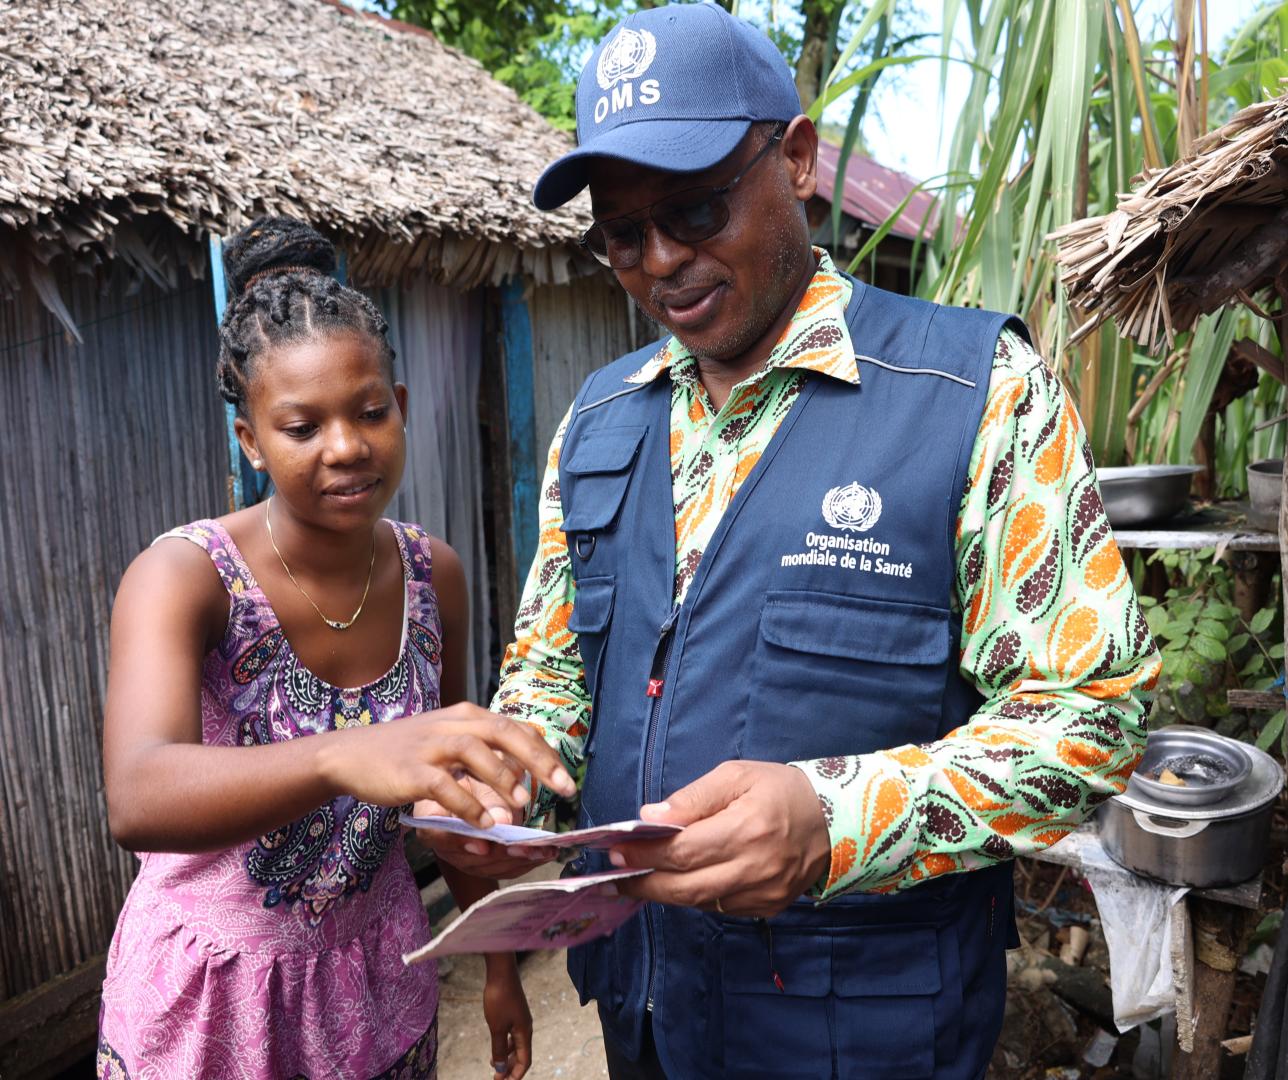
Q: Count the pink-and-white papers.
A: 2